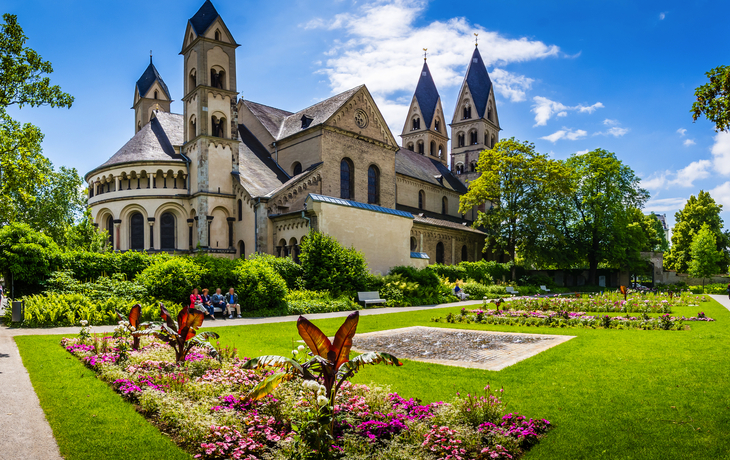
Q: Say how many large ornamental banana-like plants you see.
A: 3